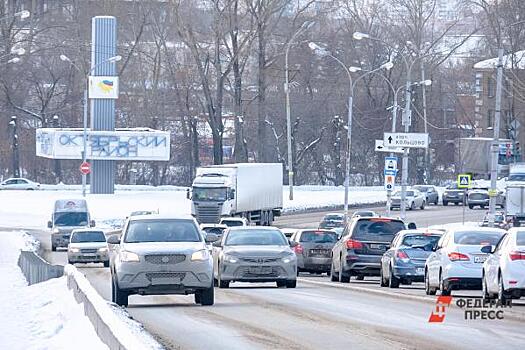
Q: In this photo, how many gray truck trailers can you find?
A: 1